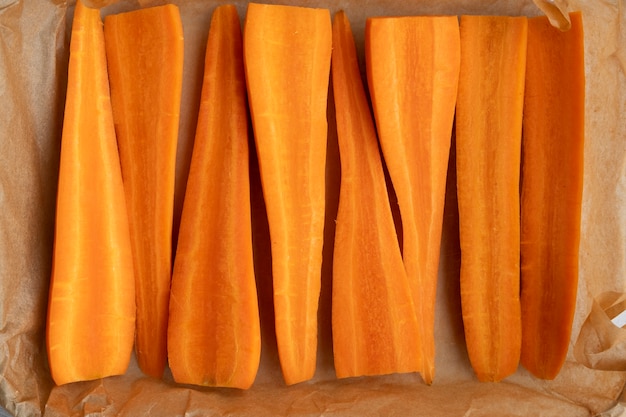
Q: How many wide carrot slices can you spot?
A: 8